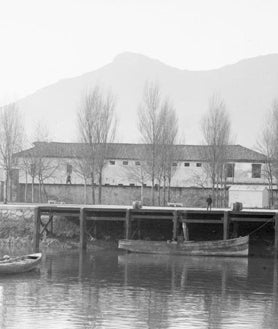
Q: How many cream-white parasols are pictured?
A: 0